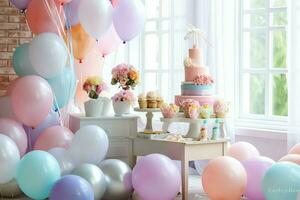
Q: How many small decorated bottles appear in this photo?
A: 2